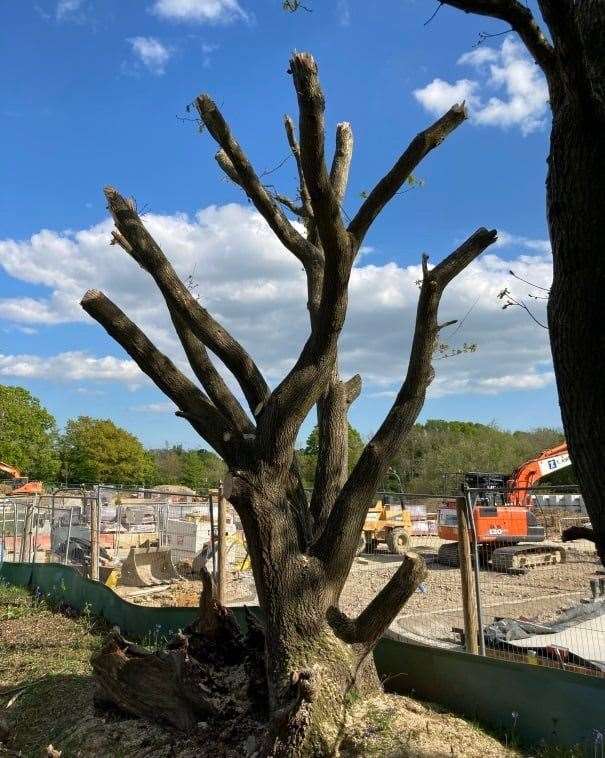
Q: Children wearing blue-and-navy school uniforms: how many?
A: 0